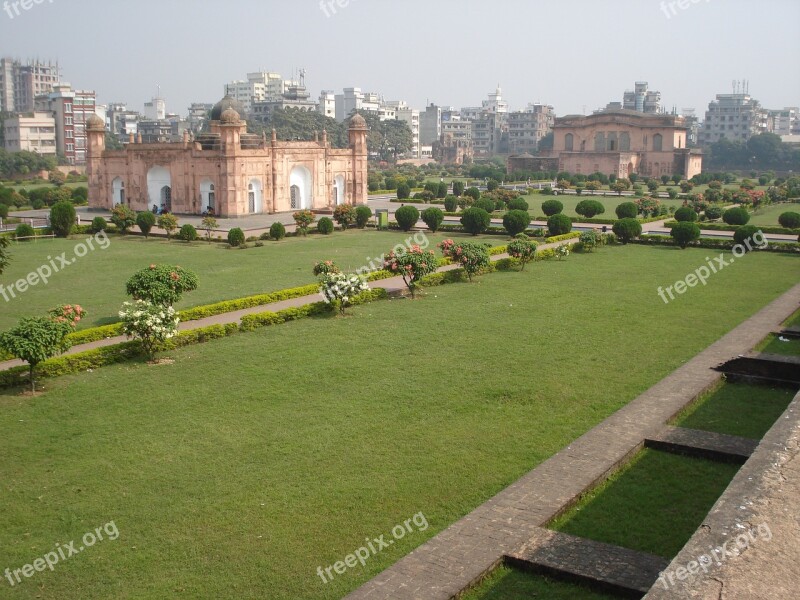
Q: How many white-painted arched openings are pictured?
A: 6